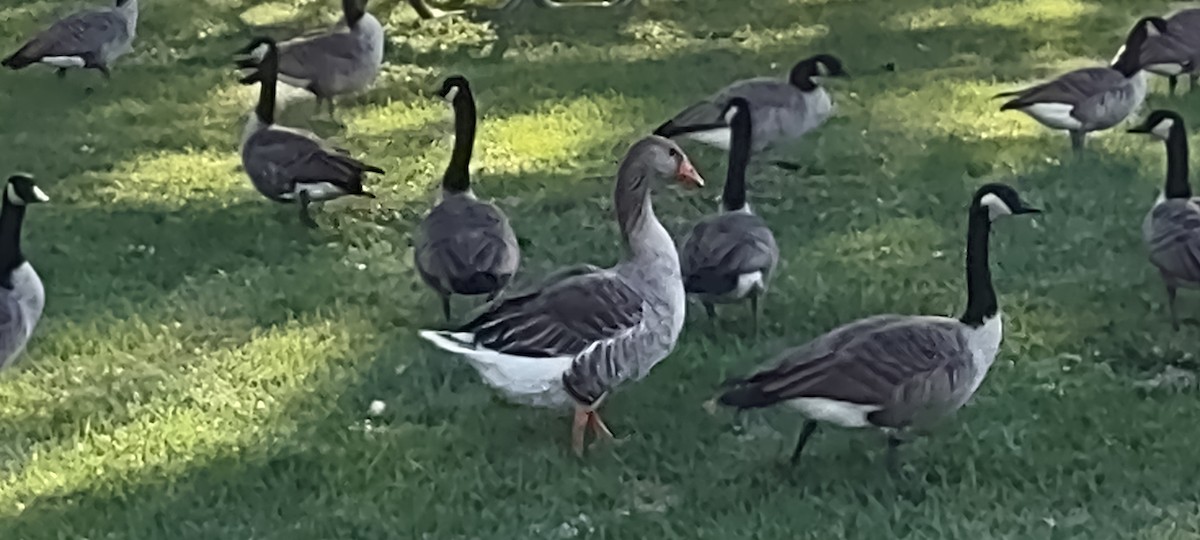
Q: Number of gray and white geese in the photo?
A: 1